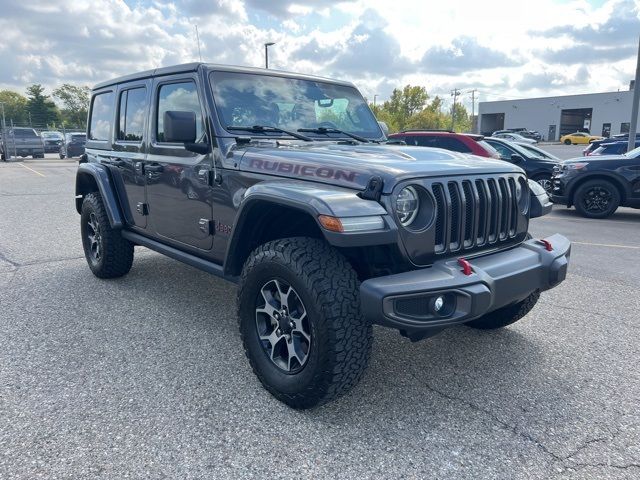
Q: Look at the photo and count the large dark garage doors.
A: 2